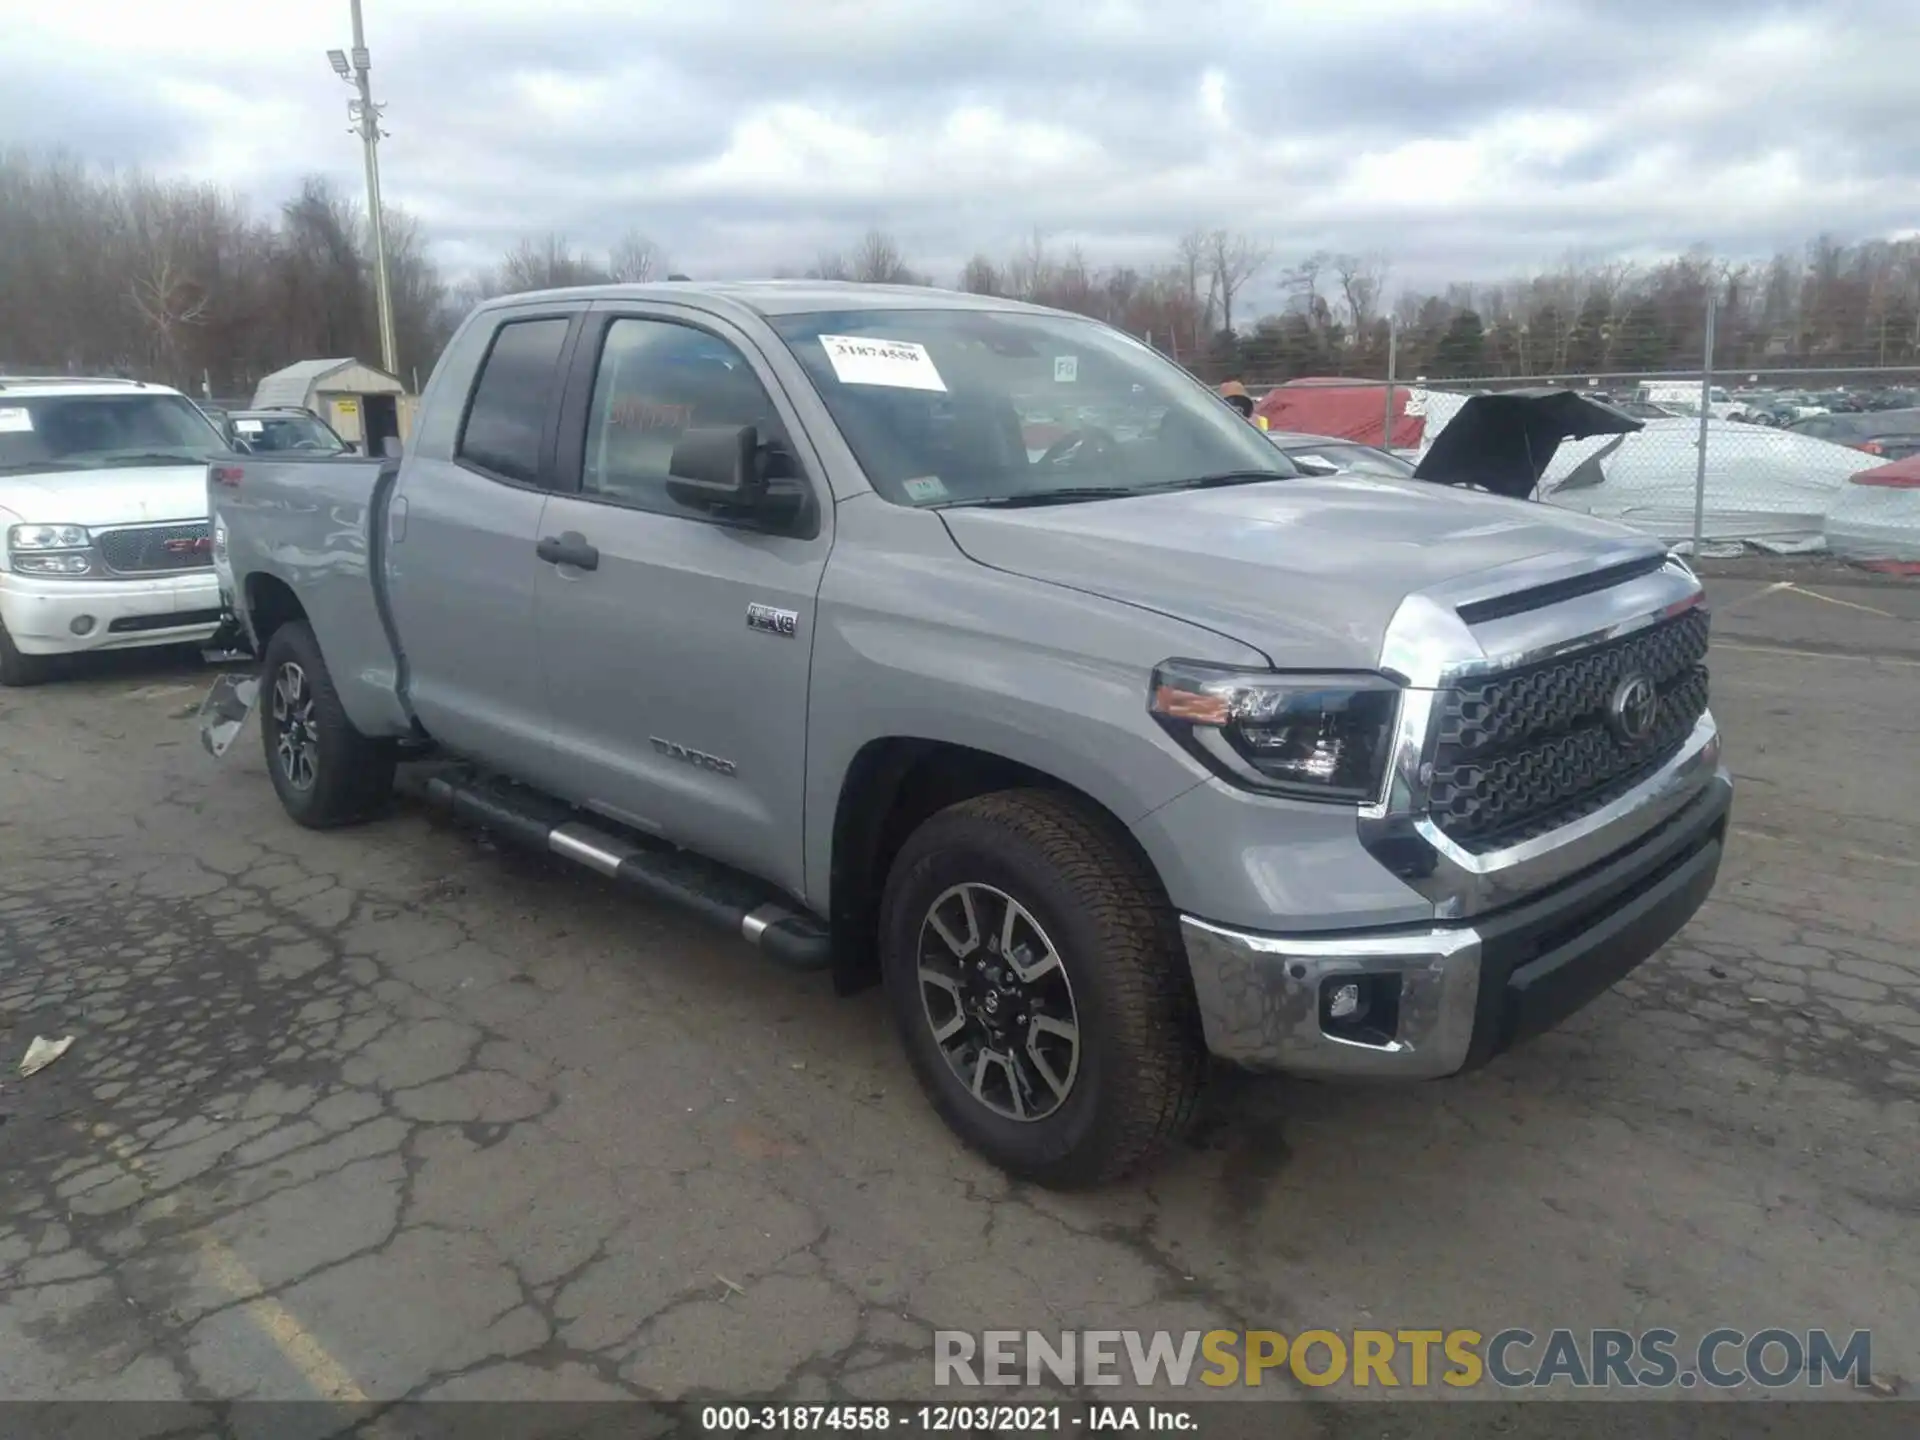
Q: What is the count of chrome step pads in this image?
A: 2